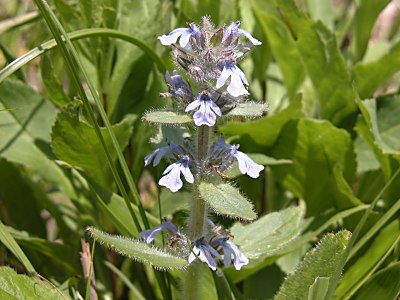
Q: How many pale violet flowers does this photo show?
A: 11